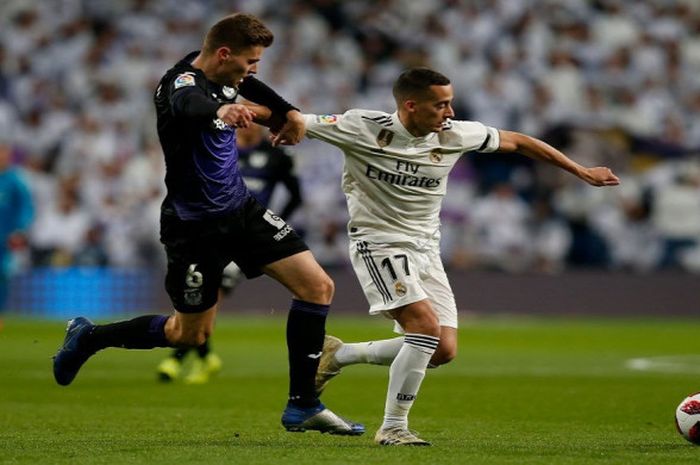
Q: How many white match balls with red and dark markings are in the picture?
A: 1